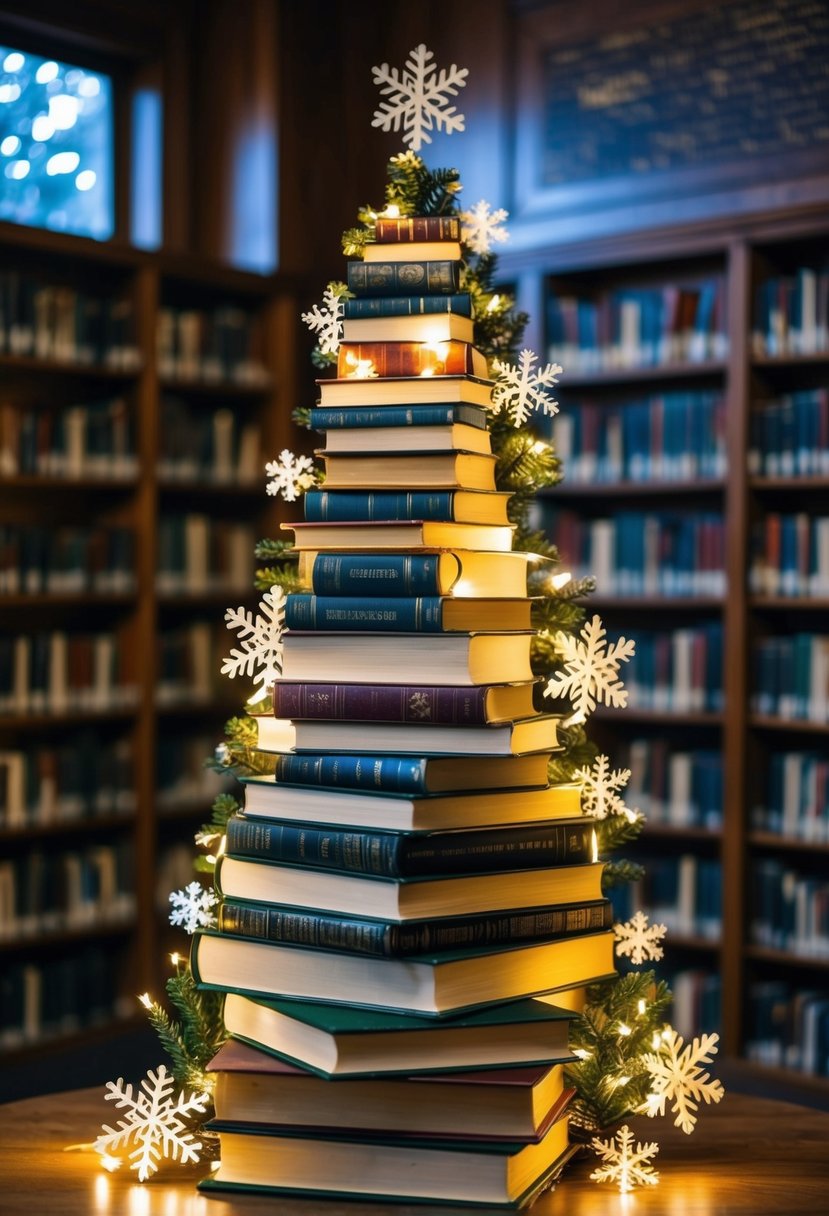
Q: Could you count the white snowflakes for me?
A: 13